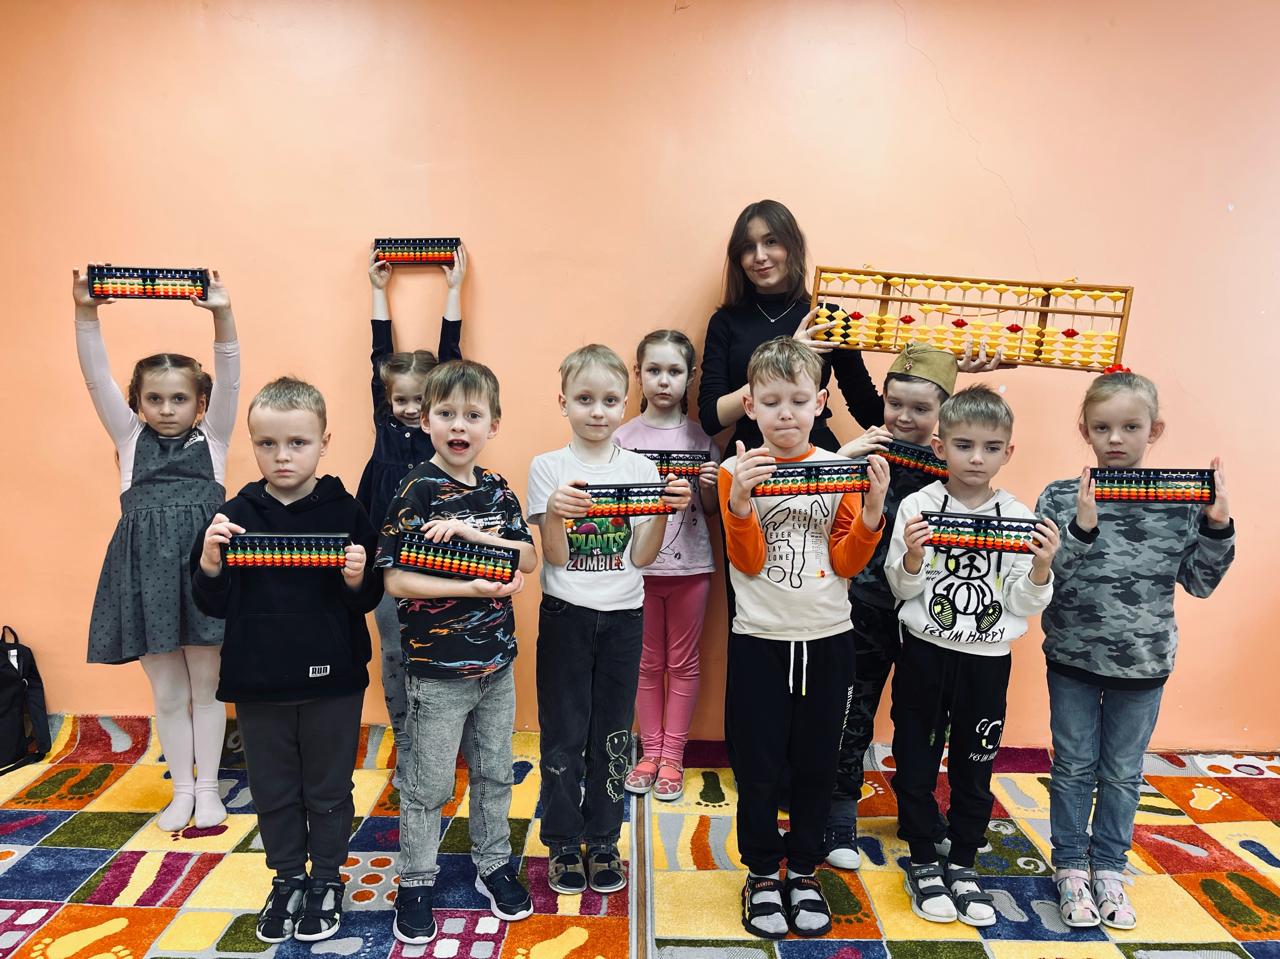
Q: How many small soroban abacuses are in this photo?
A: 10